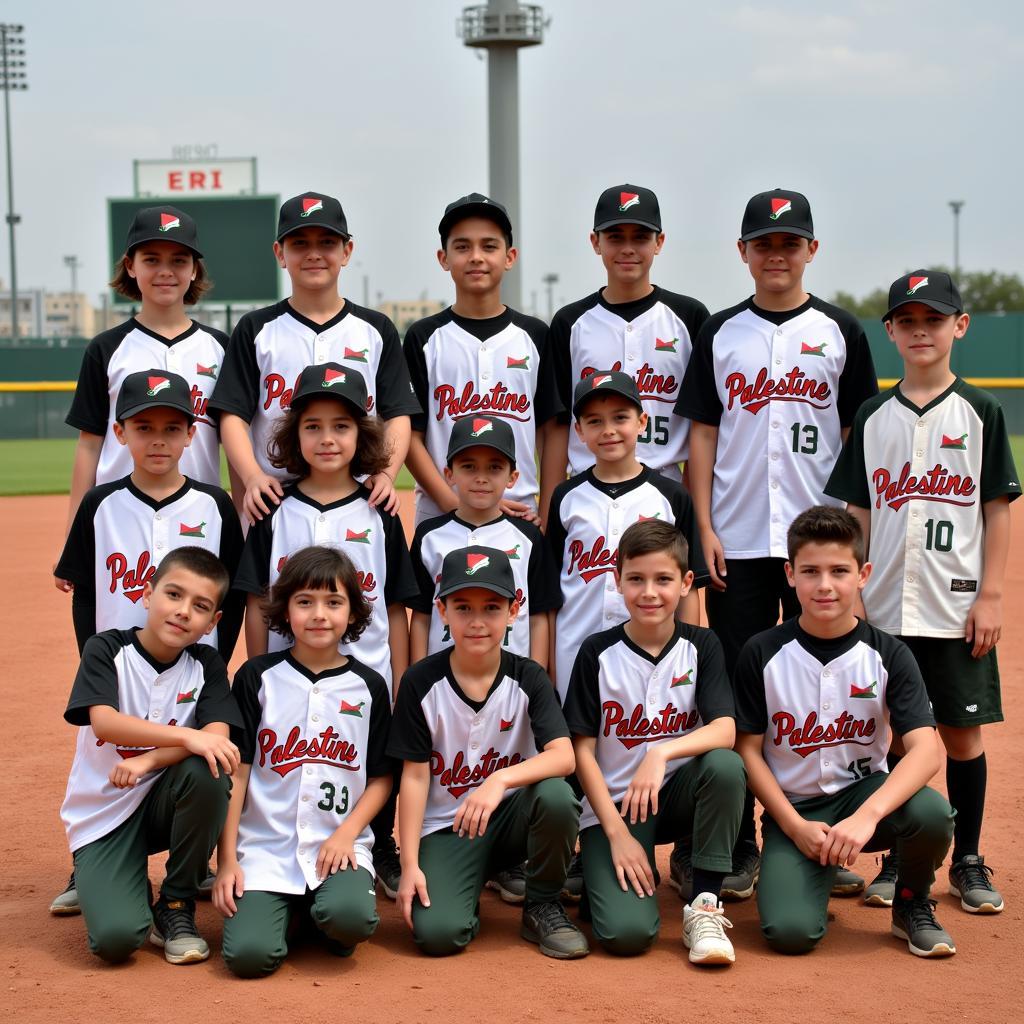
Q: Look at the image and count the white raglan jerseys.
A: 15